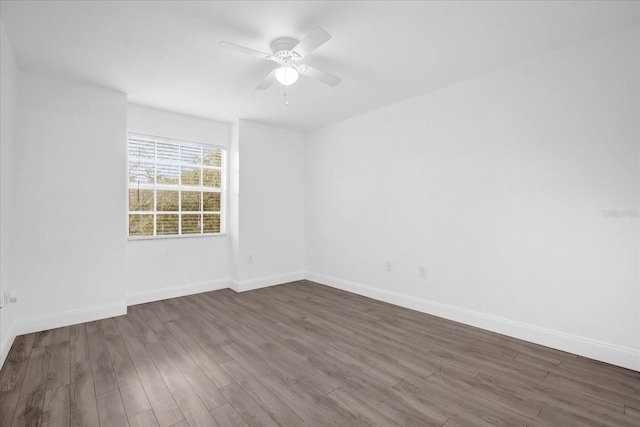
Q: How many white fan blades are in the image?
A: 4